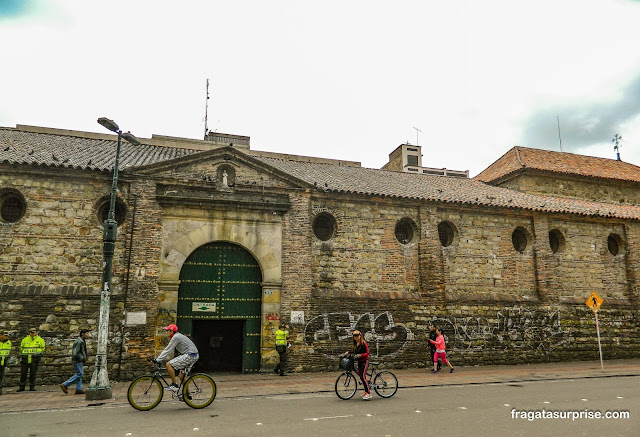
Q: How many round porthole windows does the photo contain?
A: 8